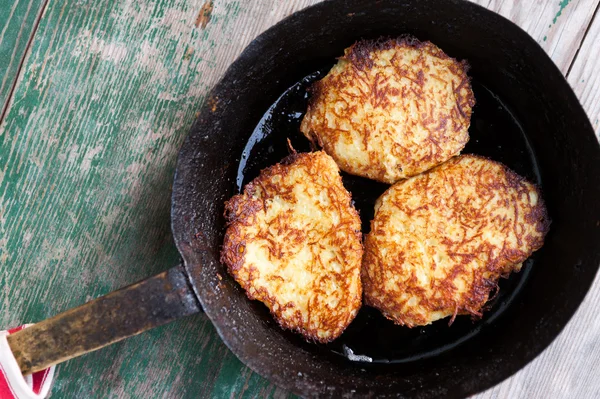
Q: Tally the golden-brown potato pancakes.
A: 3